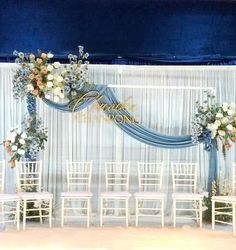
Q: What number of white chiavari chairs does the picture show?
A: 7